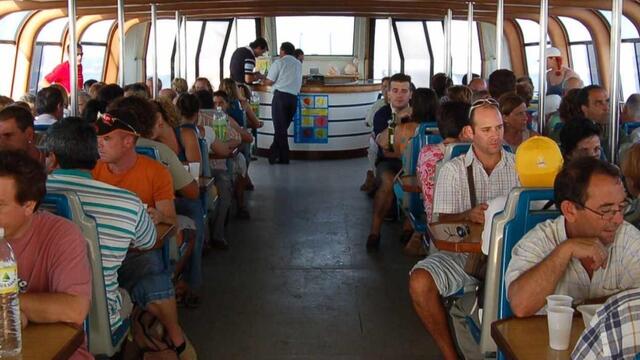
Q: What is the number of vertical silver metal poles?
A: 13